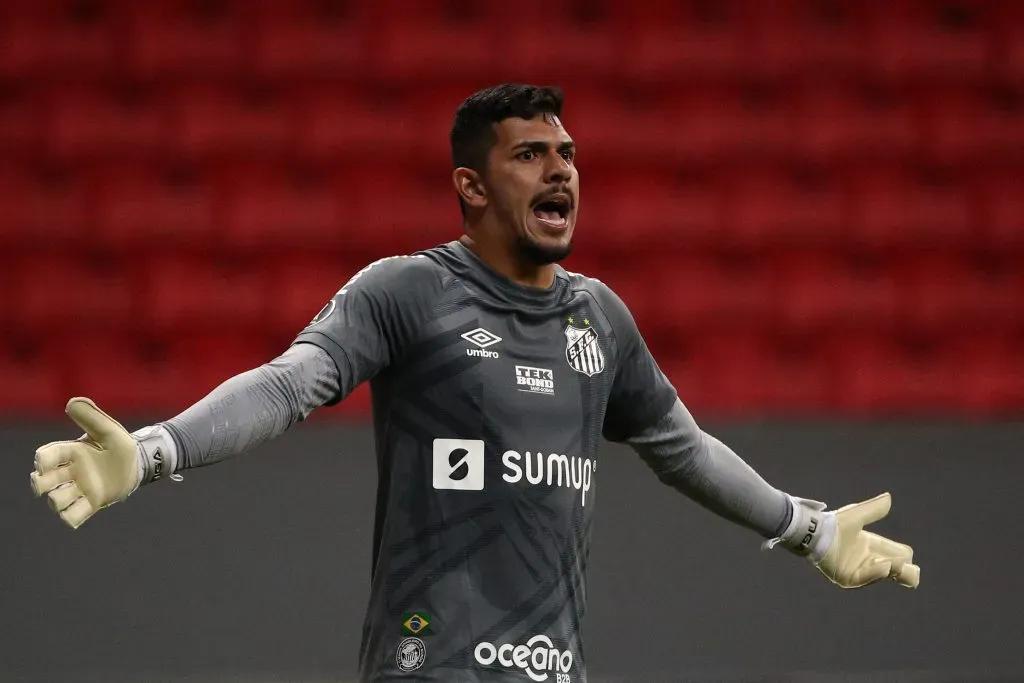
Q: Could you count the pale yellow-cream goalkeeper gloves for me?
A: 2